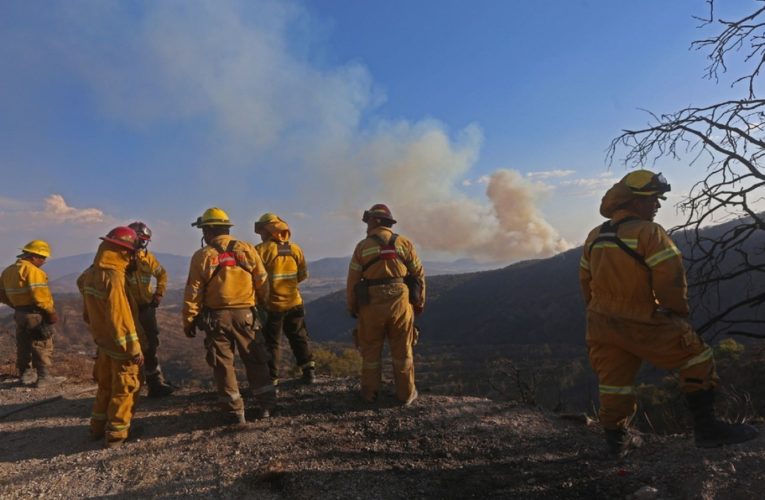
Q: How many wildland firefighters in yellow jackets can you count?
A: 7